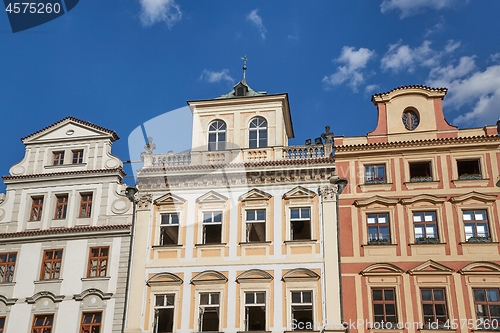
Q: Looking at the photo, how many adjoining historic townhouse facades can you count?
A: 3